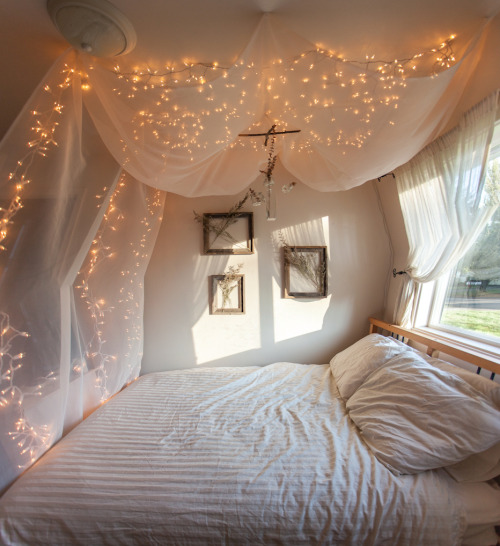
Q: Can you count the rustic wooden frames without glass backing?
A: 3